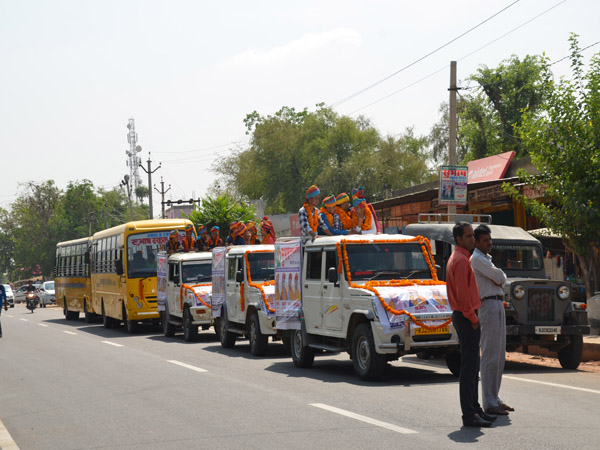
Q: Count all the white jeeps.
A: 3